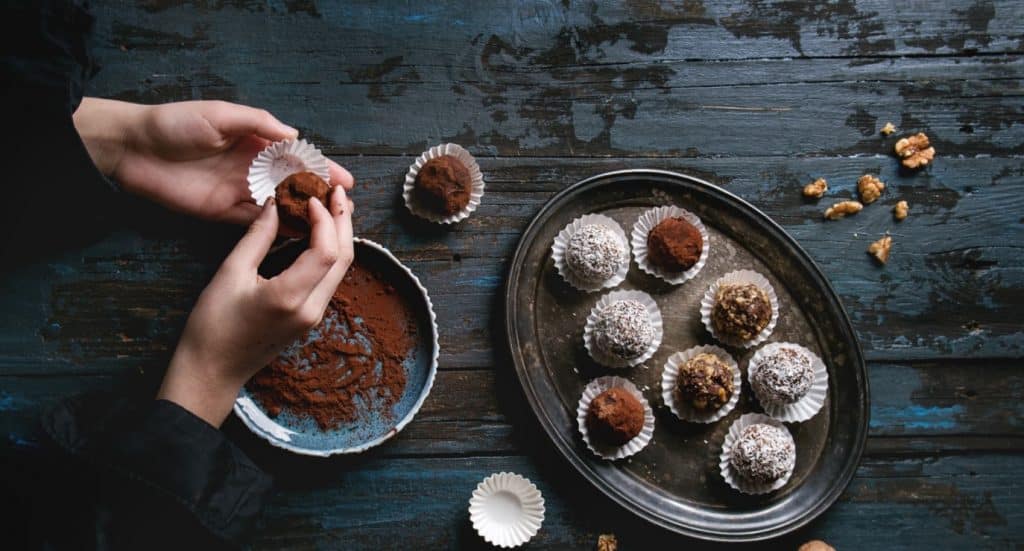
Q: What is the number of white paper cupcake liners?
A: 11